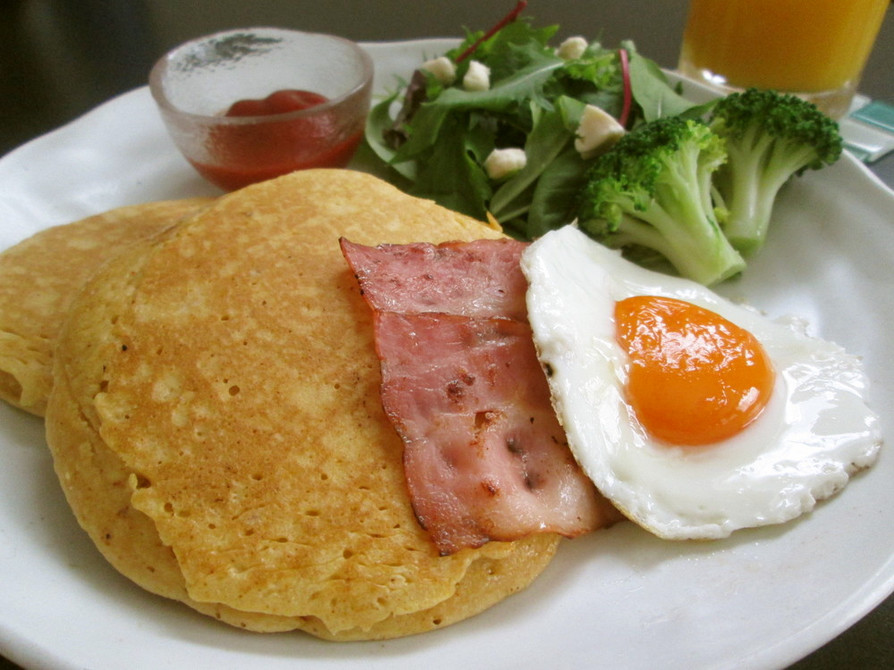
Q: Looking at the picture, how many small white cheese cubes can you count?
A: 5